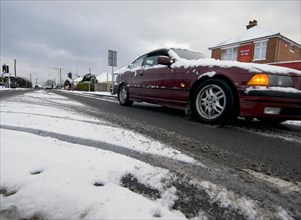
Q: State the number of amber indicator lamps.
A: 2